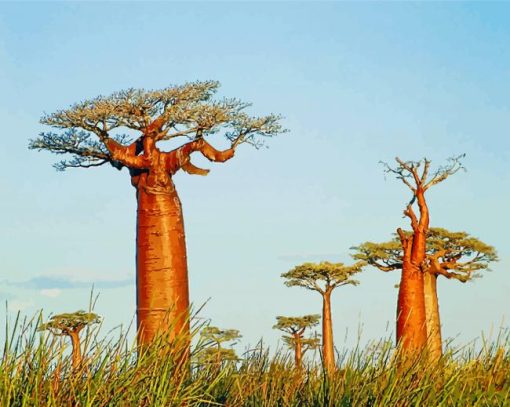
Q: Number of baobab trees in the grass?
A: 7